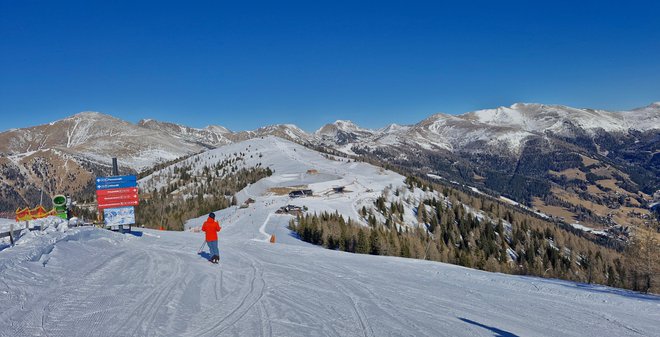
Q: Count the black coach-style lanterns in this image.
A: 0